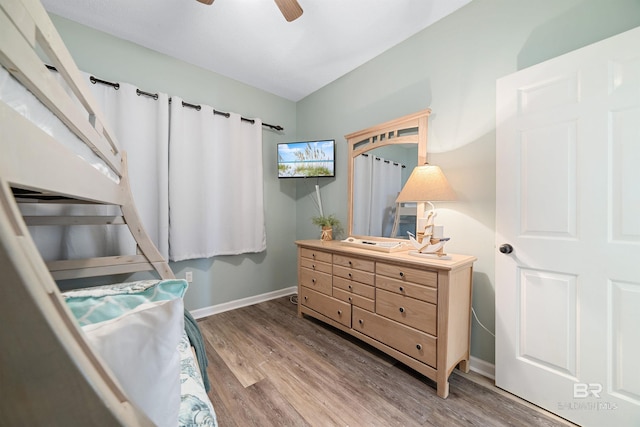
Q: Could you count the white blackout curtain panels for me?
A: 2